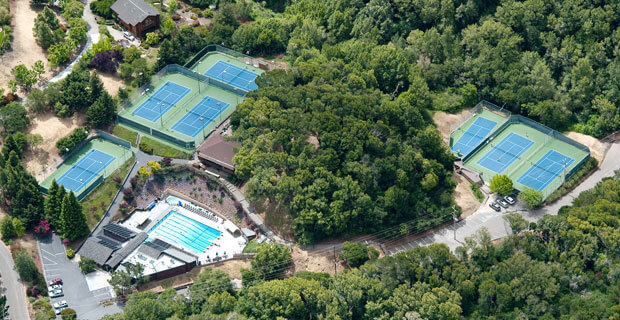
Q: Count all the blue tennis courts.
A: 7